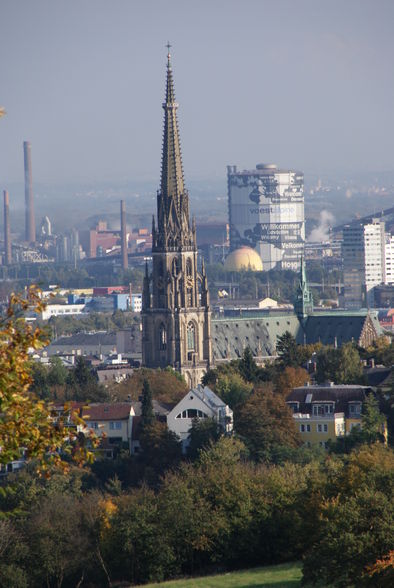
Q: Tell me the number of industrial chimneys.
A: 3